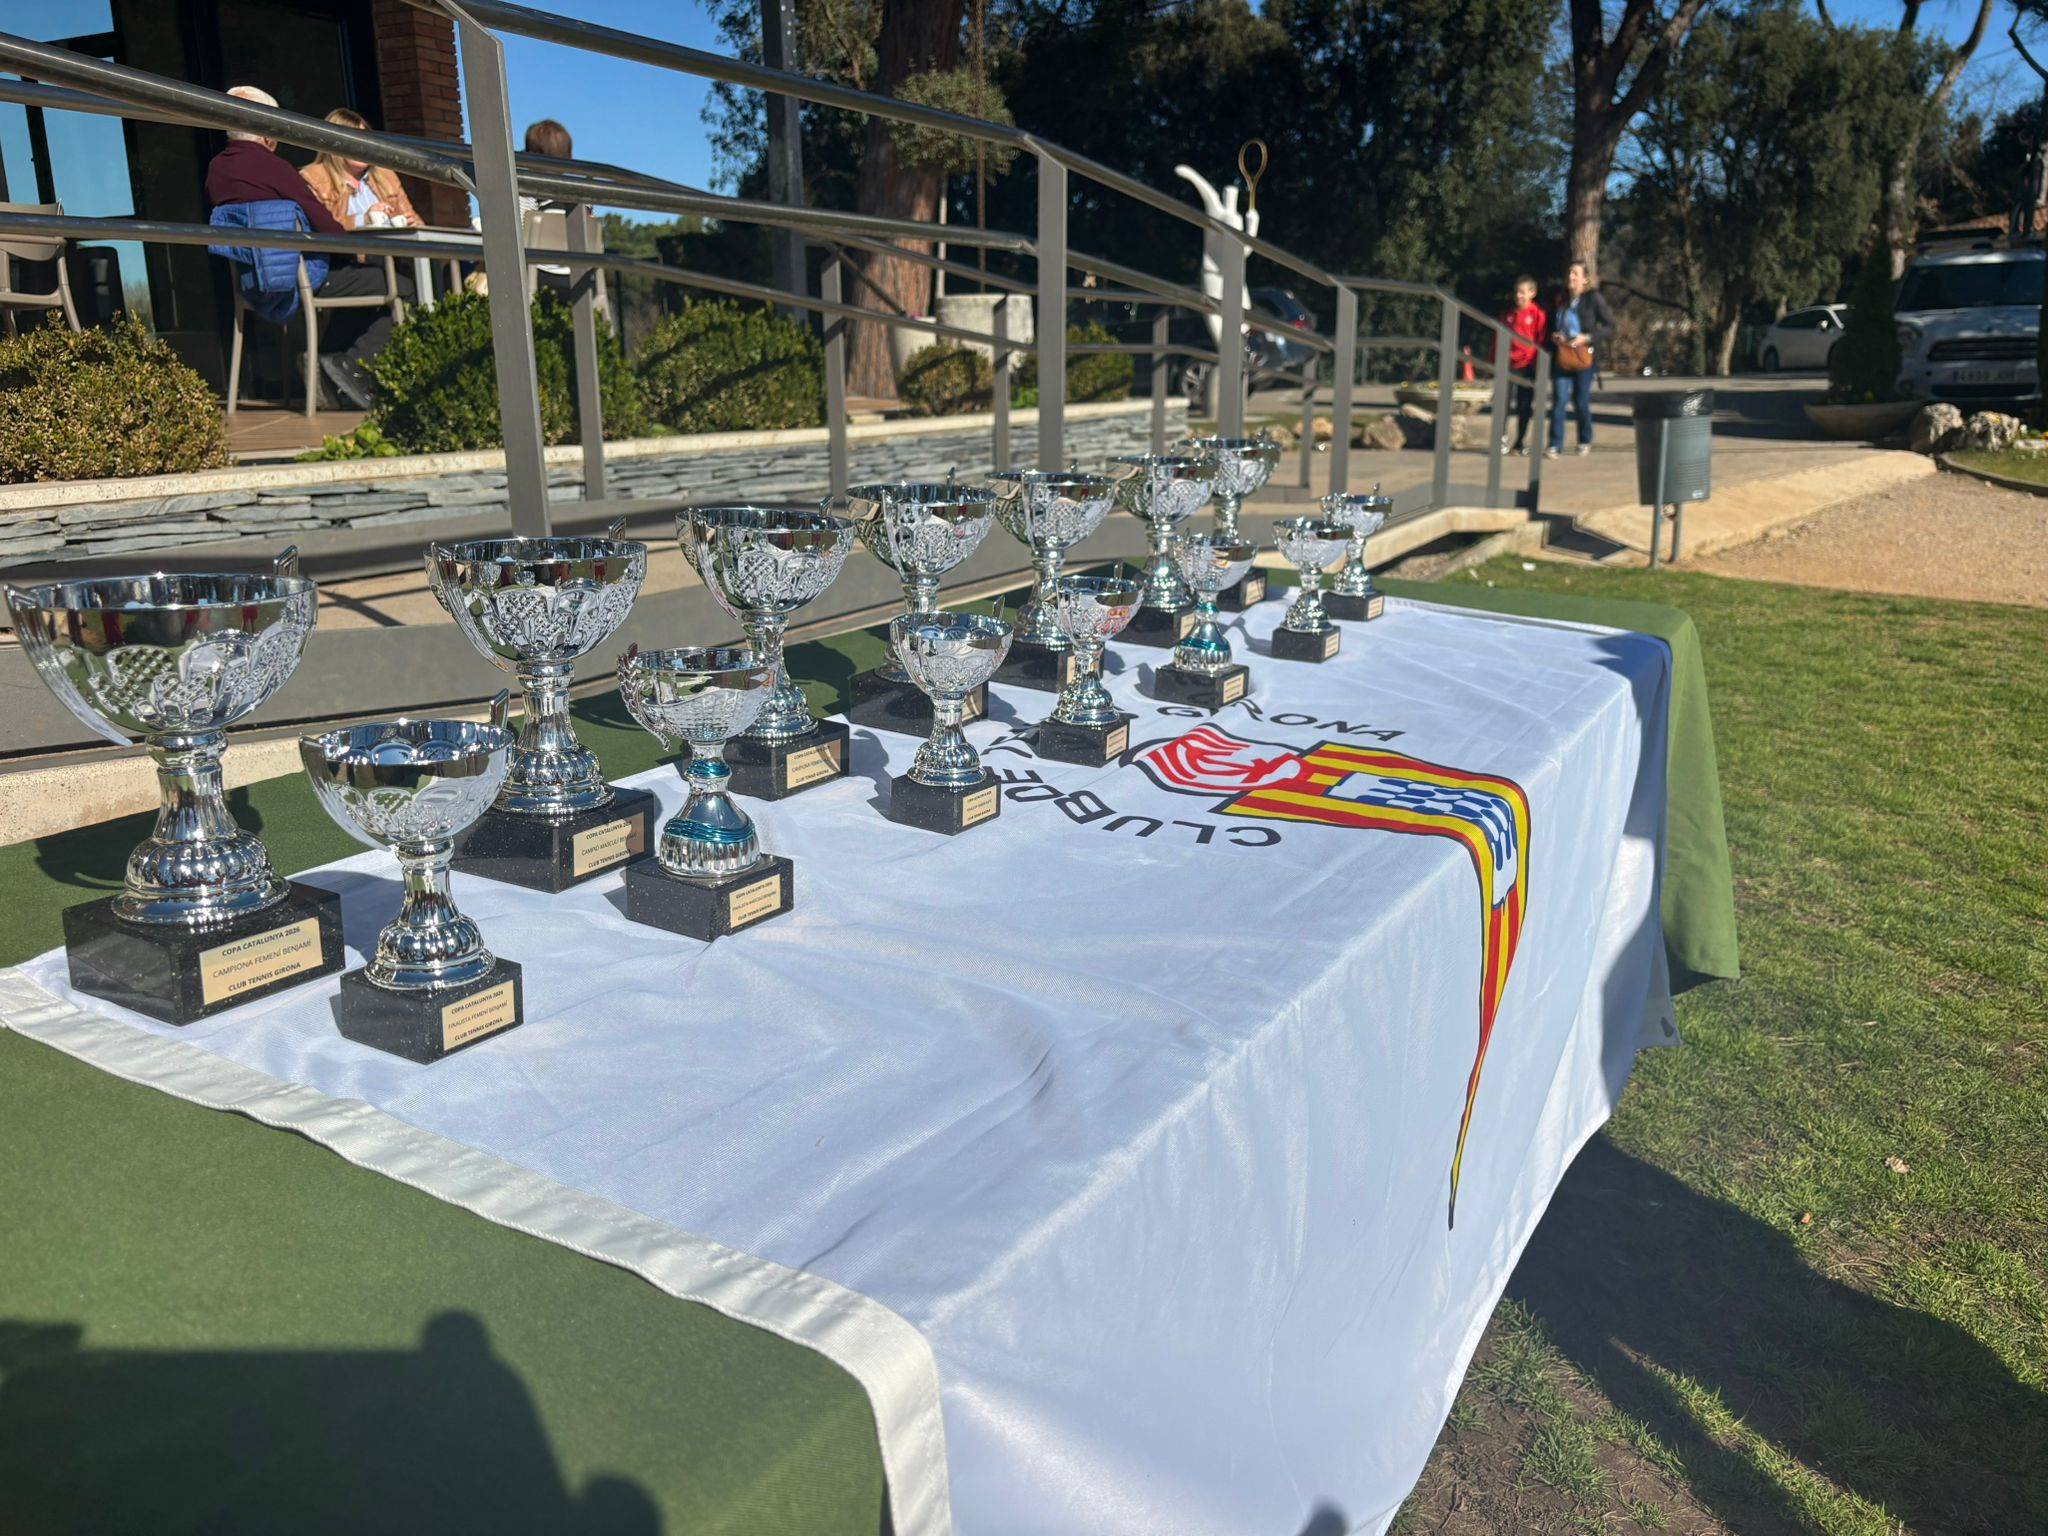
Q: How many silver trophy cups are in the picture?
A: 14